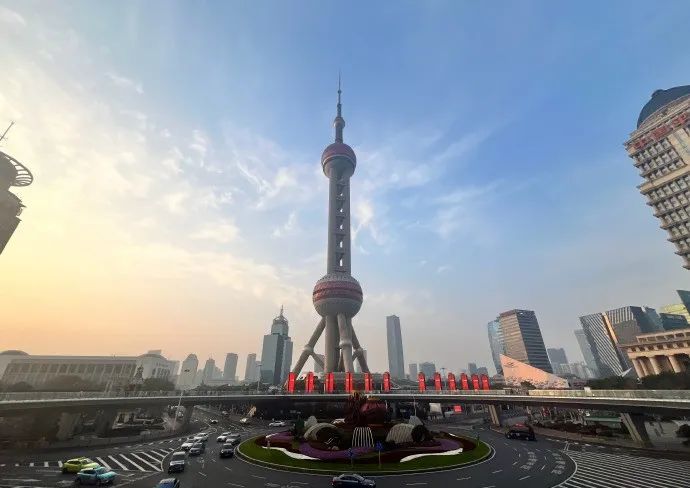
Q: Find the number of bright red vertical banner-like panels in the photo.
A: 12